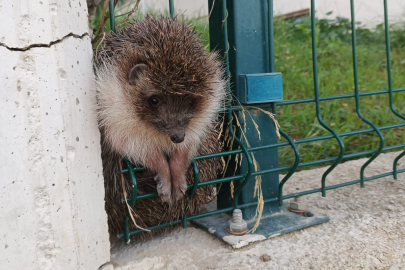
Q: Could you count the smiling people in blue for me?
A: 0